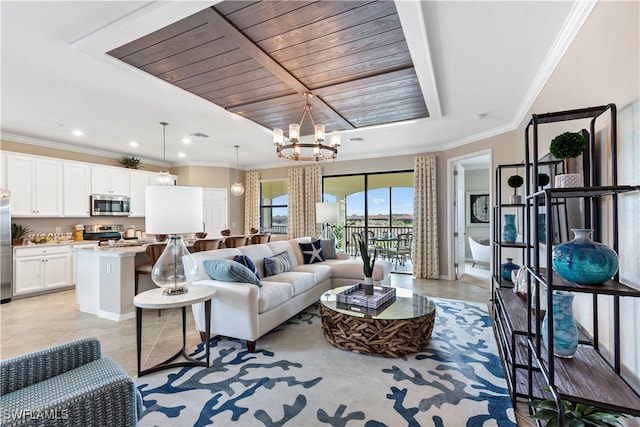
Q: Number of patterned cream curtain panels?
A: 4